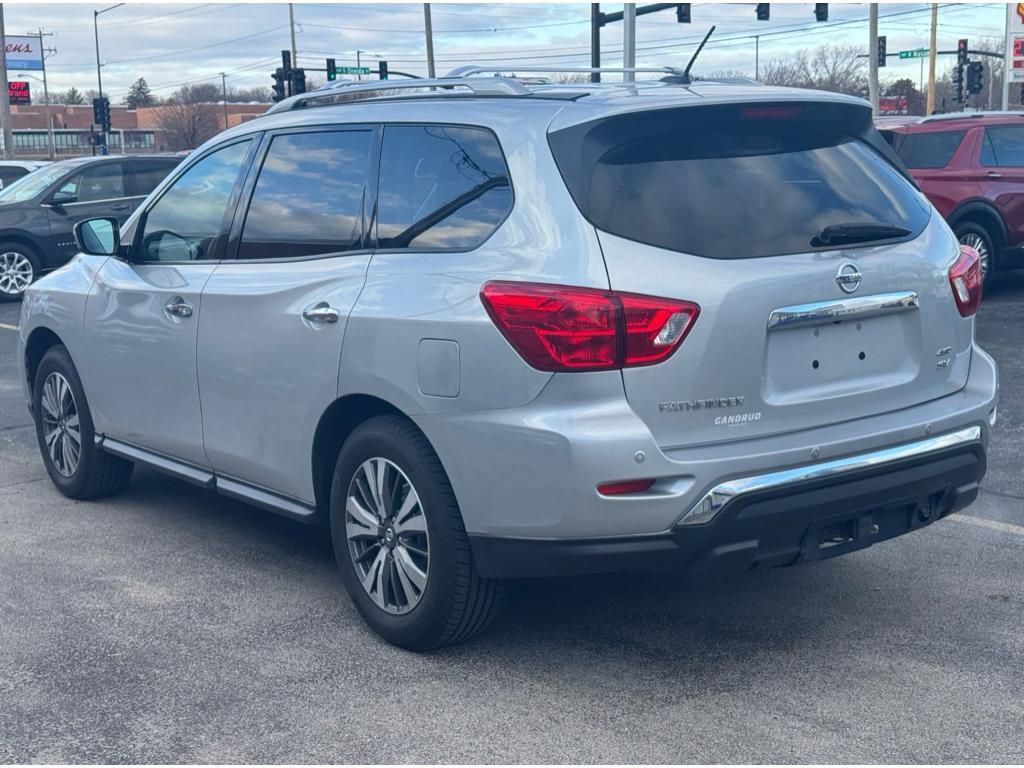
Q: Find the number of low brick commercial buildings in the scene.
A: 1